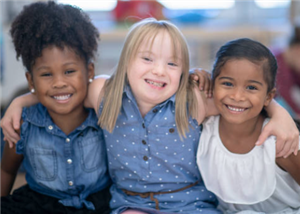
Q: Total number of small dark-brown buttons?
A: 5